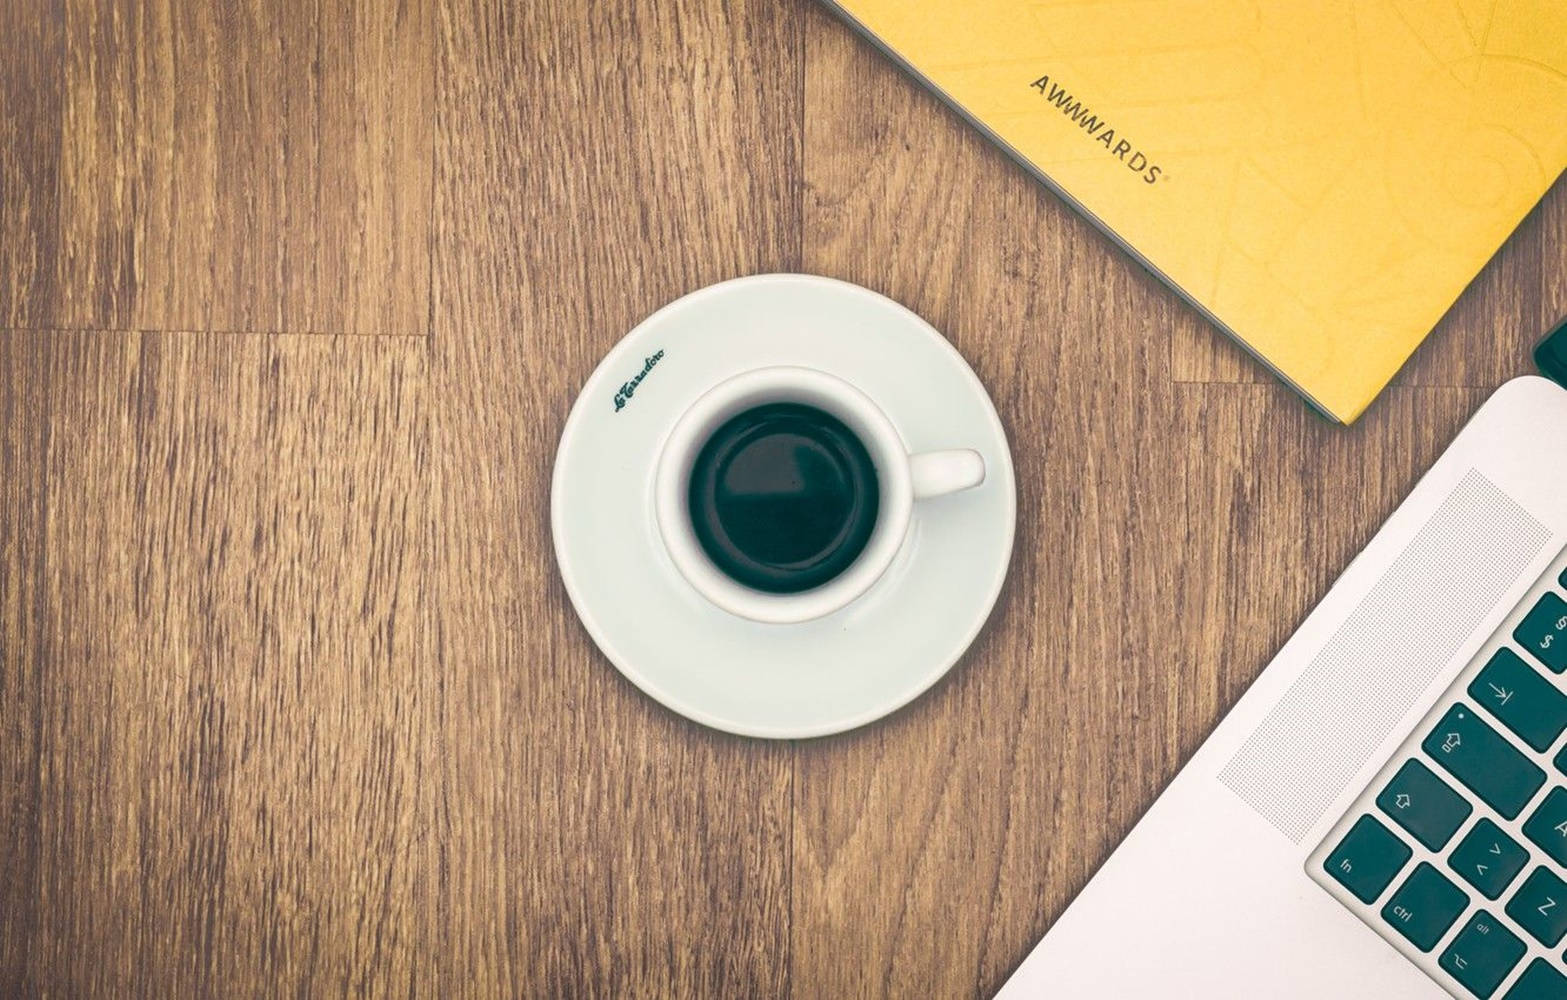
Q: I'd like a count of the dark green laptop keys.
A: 14